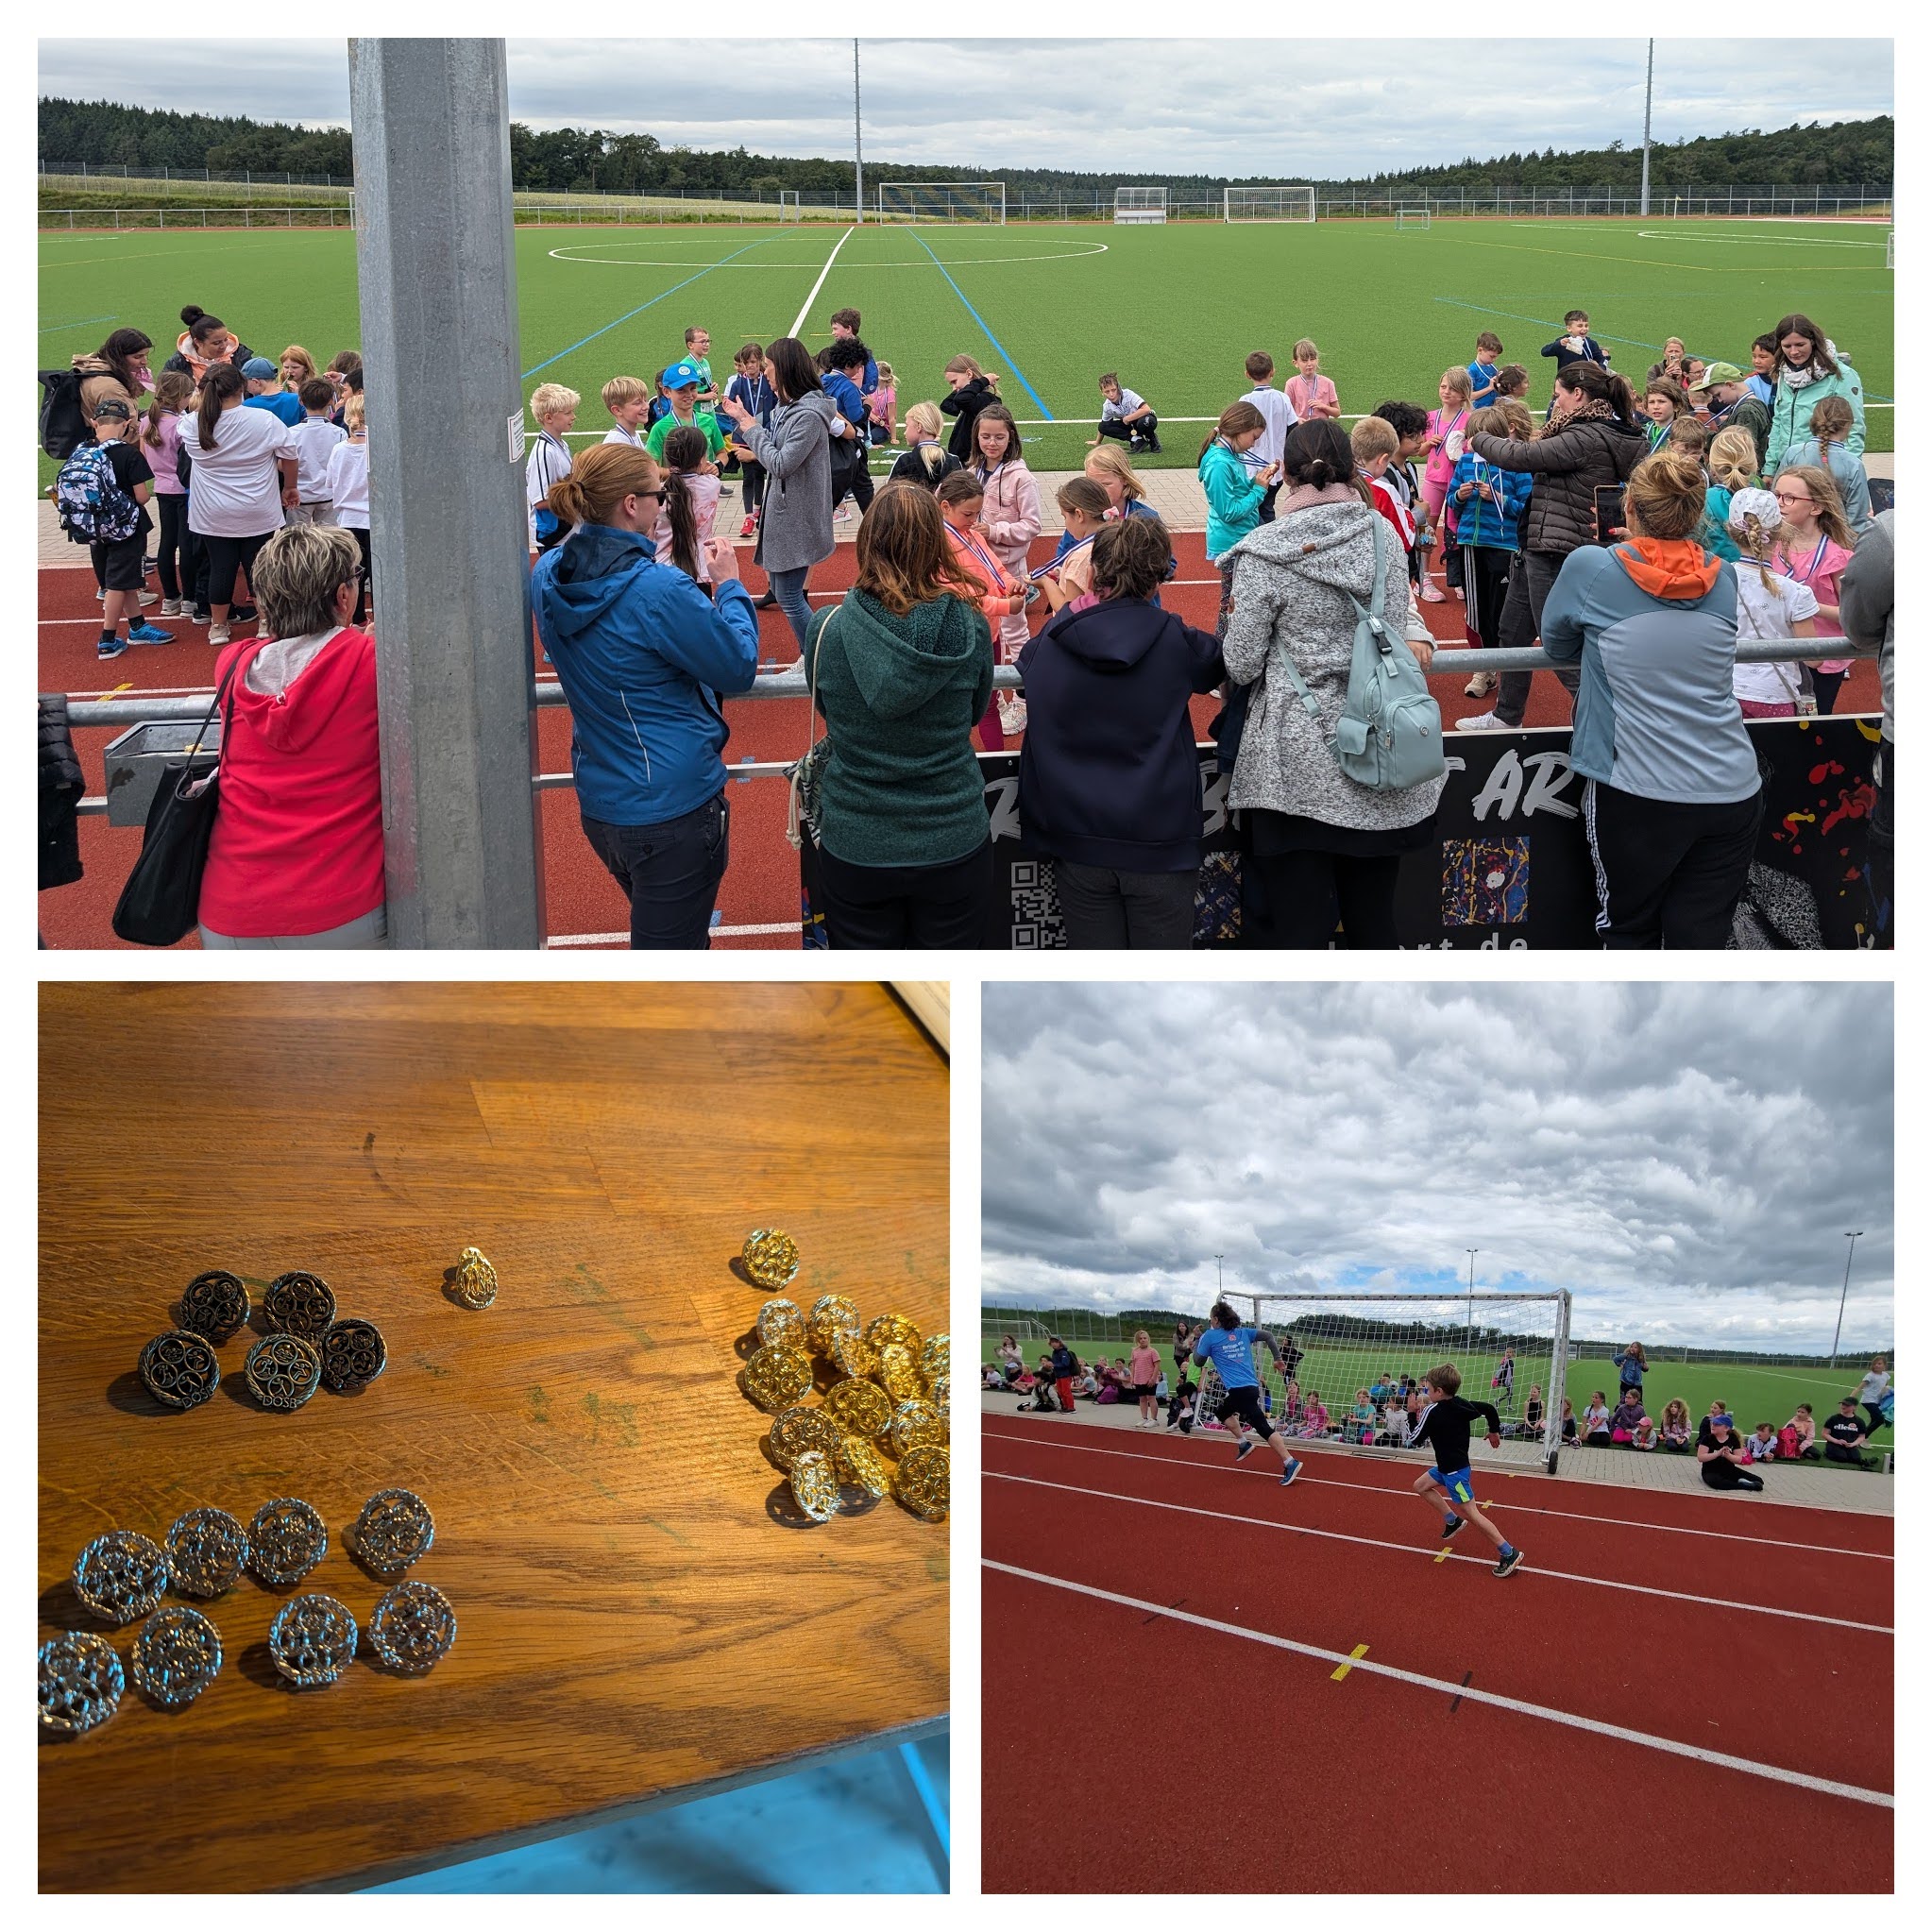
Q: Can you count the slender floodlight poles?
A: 5